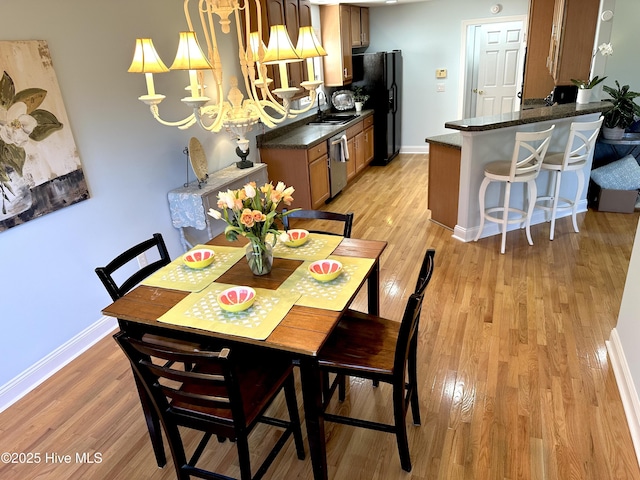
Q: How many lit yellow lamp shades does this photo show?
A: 5